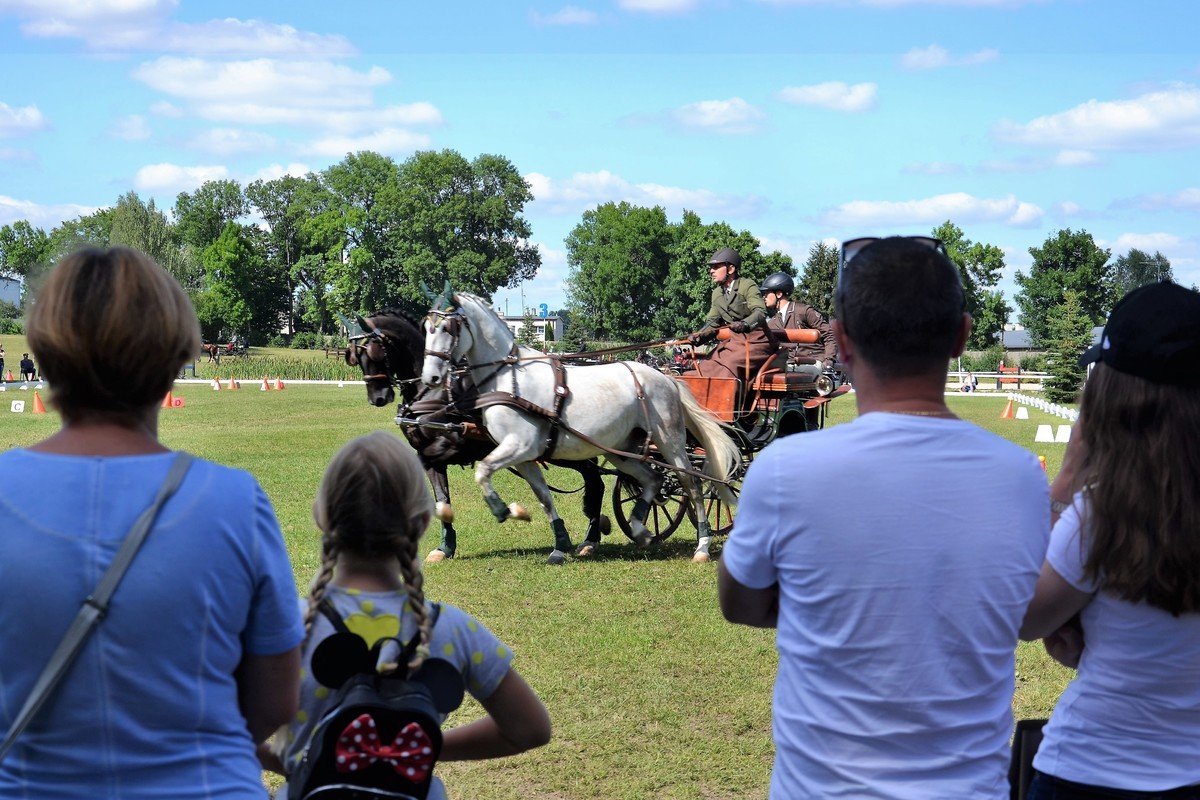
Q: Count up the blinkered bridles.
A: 2